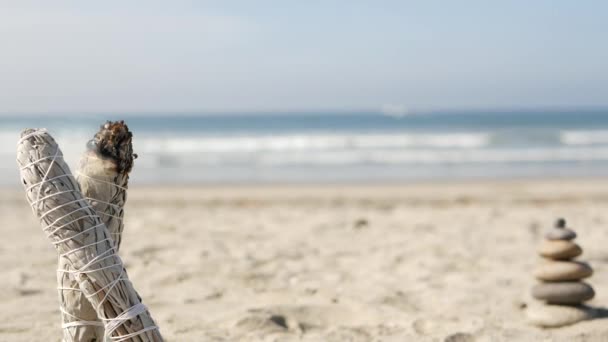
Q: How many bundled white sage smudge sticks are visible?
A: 2